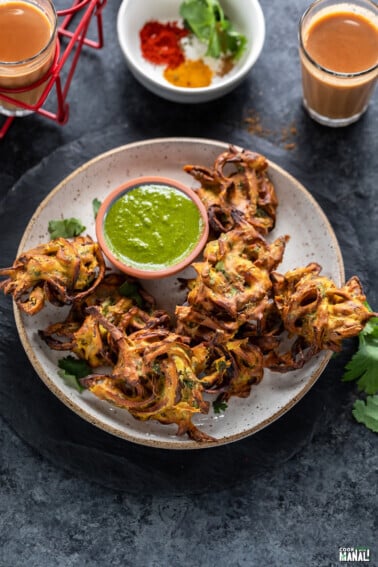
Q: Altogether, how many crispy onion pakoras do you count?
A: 7